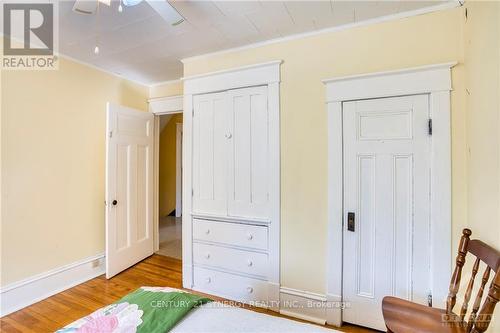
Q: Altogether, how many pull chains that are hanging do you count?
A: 2